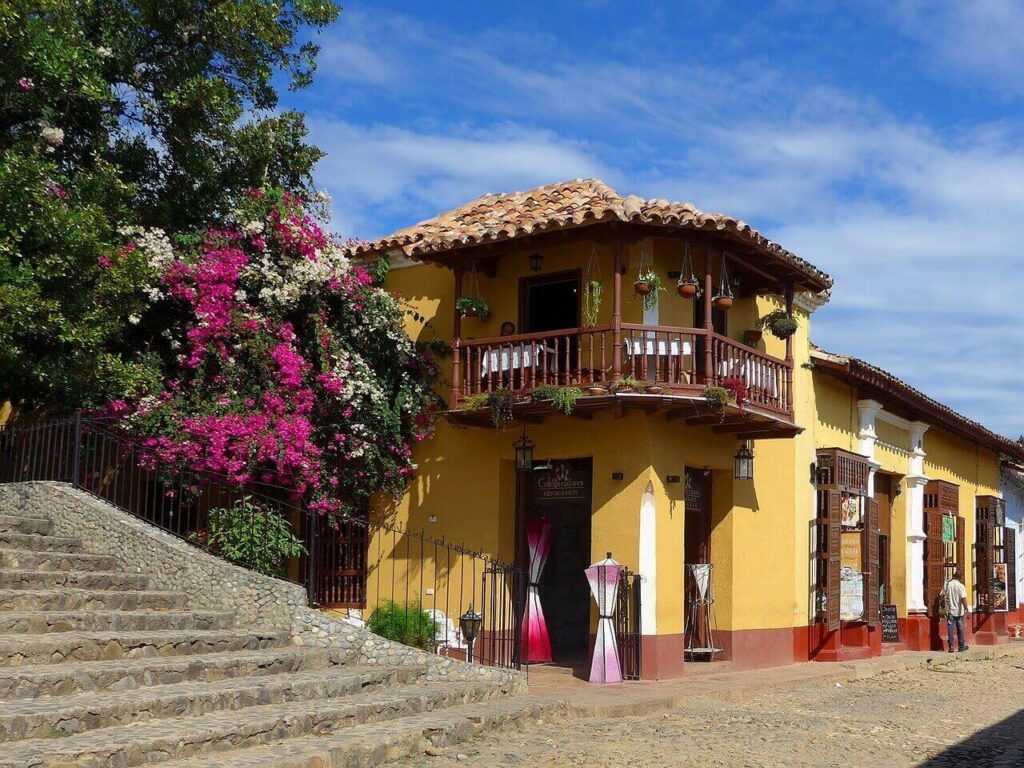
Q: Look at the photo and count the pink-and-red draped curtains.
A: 2